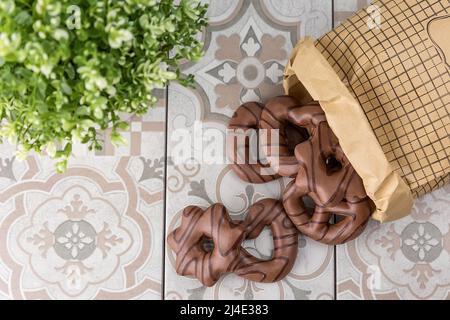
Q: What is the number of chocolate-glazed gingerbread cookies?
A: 6